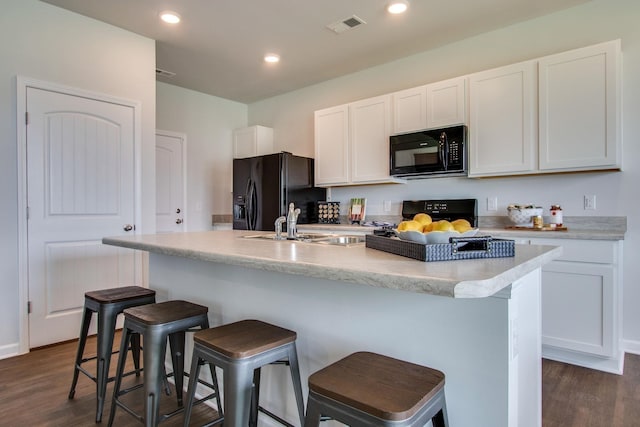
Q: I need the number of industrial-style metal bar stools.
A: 4